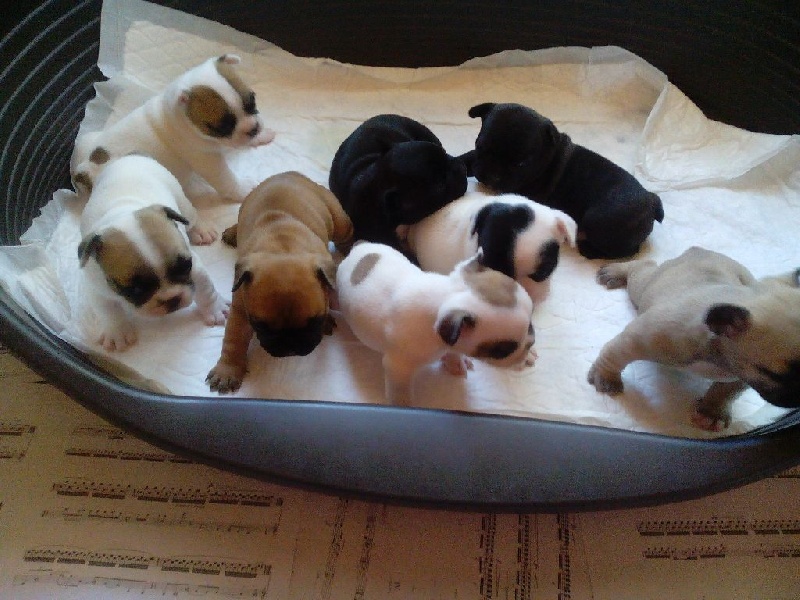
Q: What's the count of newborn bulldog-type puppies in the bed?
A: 8